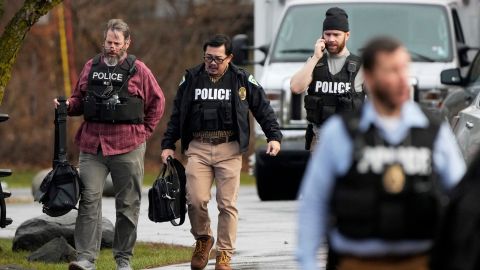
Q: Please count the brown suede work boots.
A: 2